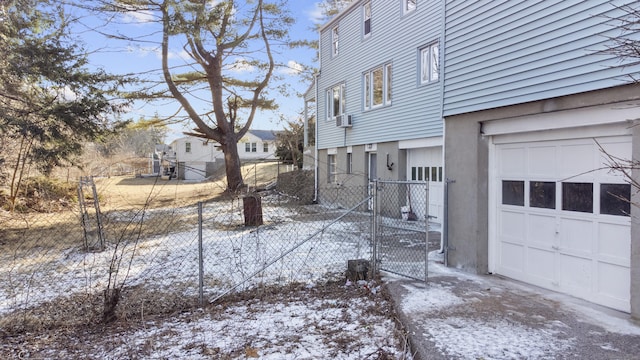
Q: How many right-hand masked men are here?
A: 0